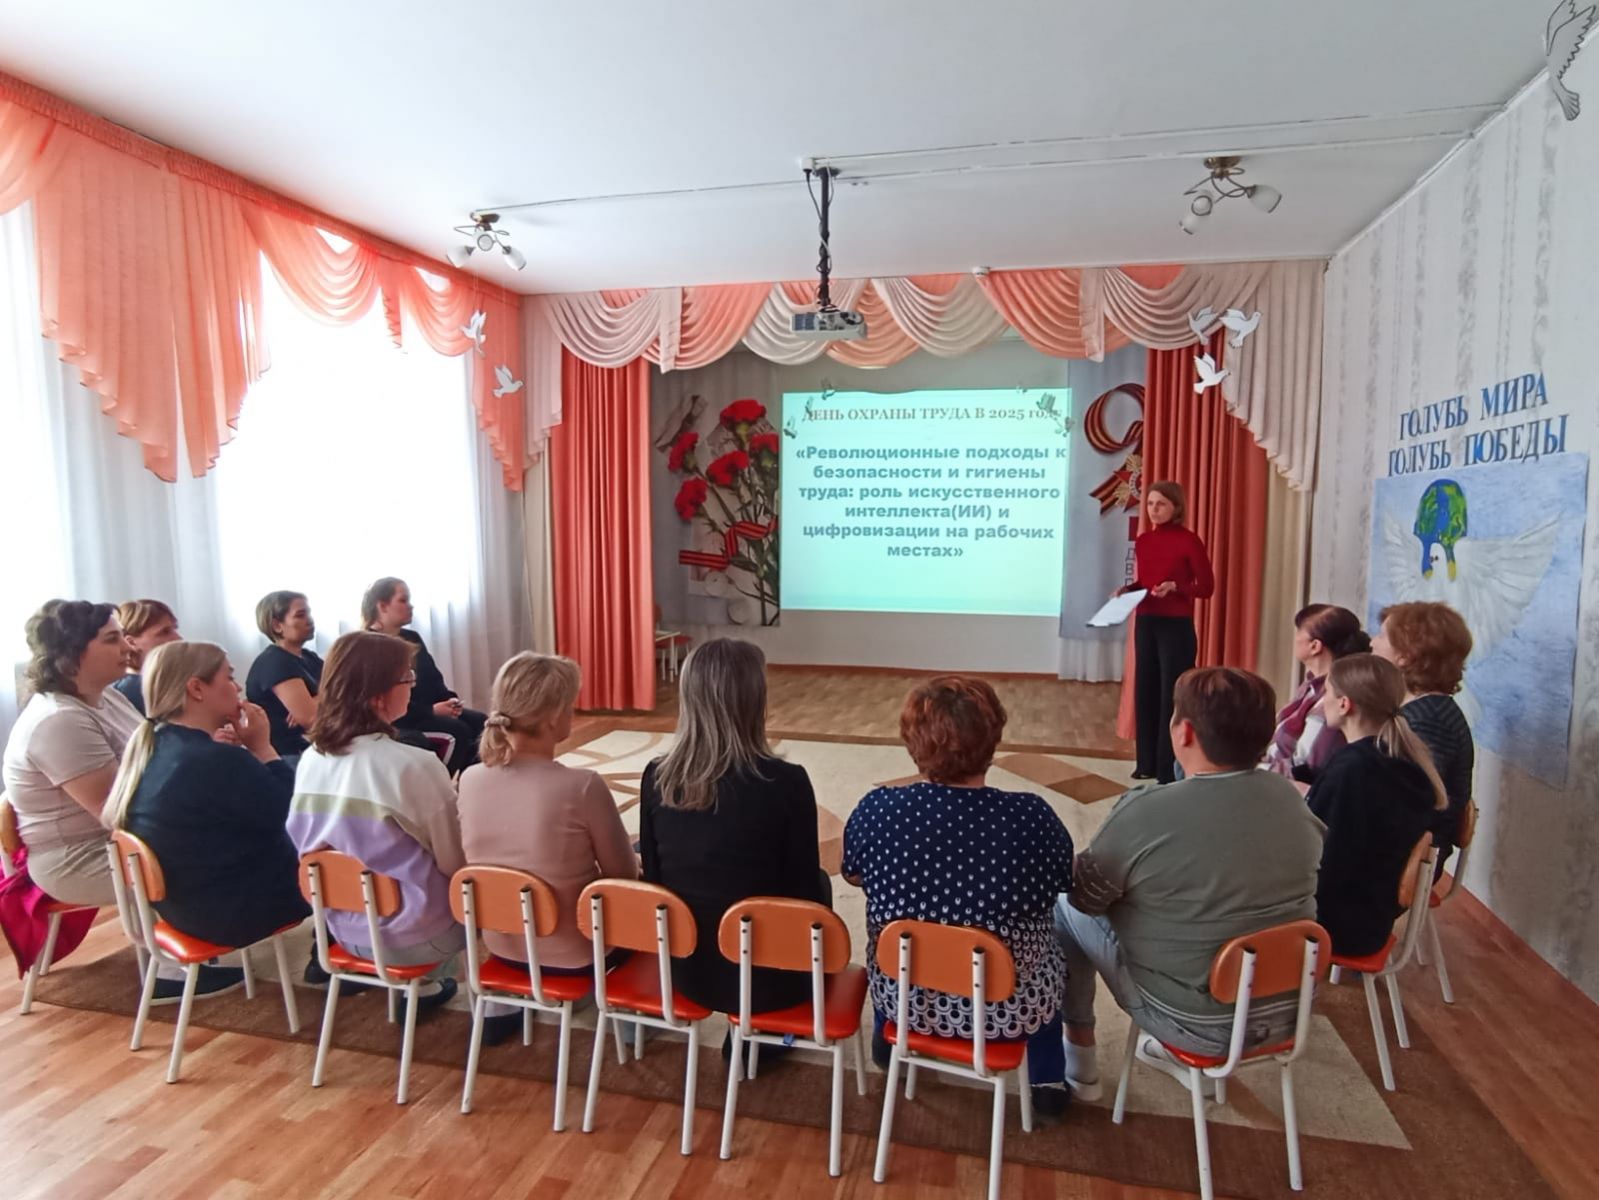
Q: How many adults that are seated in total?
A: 13